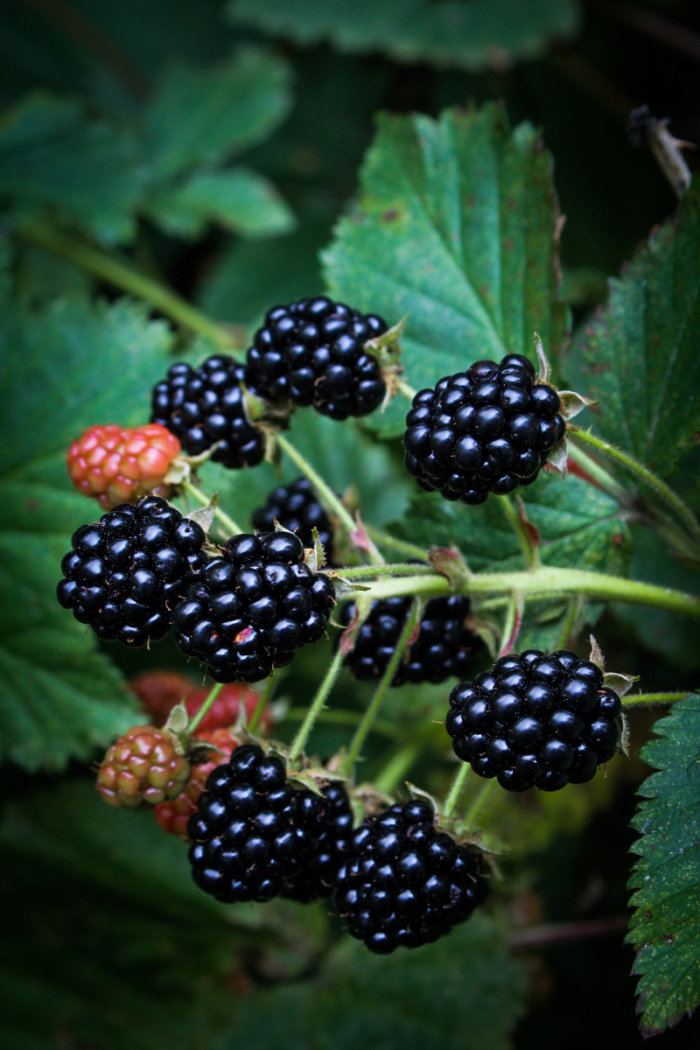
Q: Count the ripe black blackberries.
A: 11